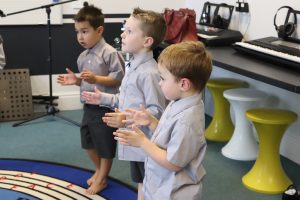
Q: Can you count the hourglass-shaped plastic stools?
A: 3